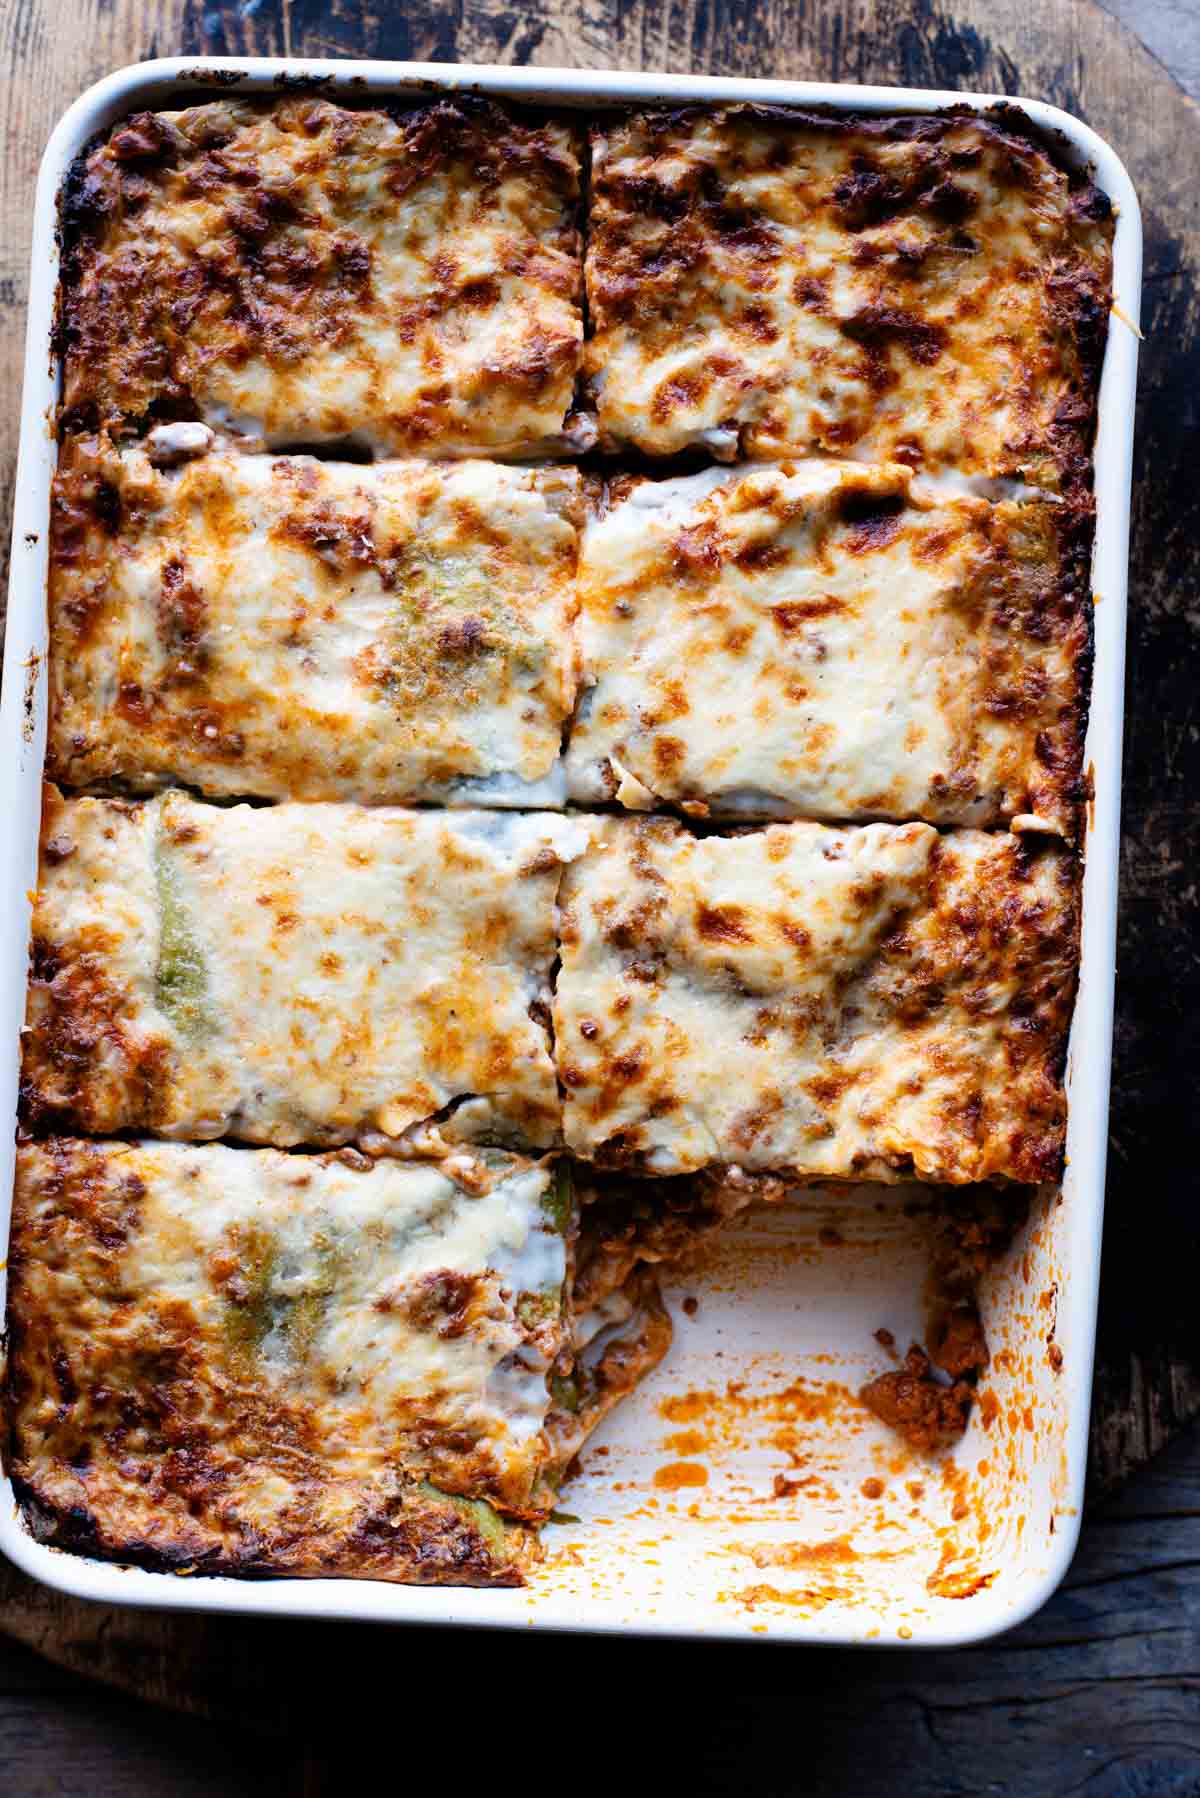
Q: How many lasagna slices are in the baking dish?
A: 7